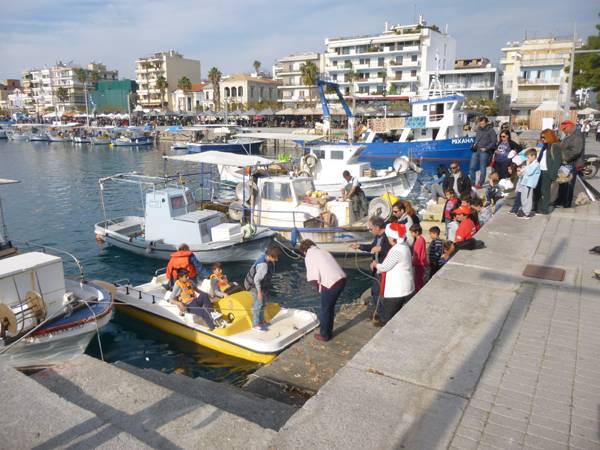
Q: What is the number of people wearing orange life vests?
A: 3